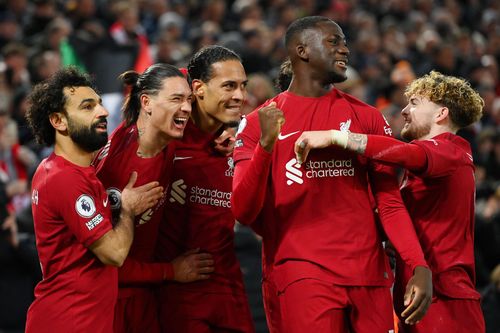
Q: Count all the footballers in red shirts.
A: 5